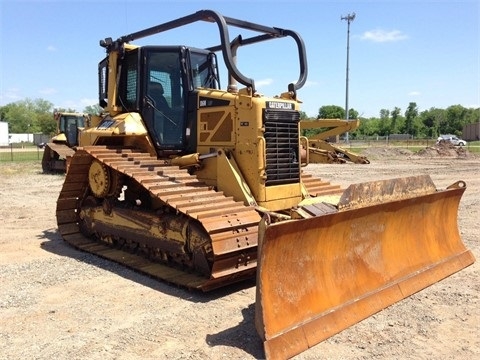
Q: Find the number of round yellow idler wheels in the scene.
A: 1